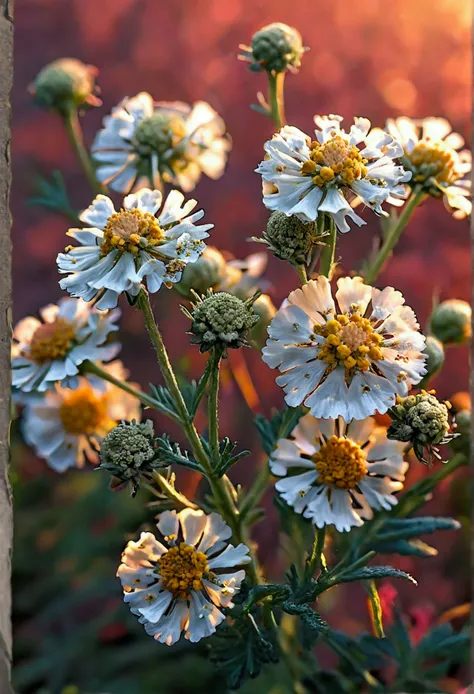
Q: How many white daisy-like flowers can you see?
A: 9